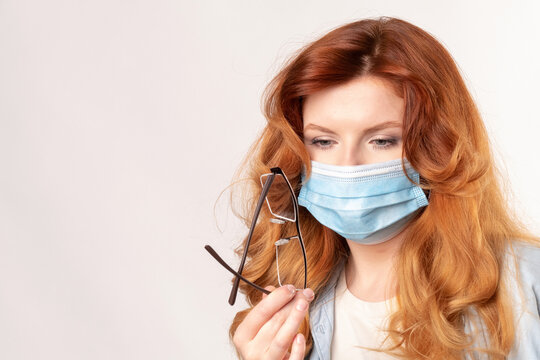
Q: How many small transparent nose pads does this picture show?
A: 2